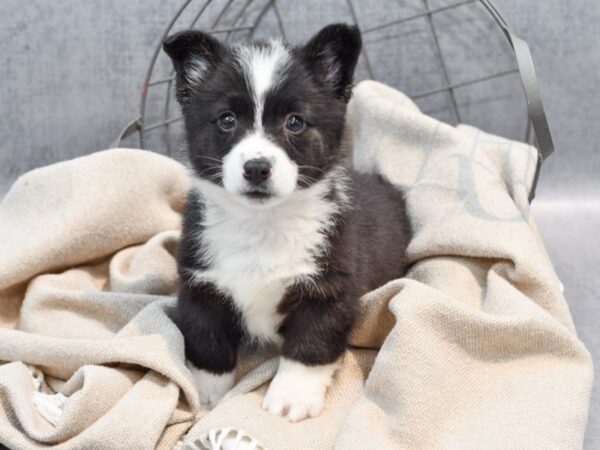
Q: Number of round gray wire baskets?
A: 1